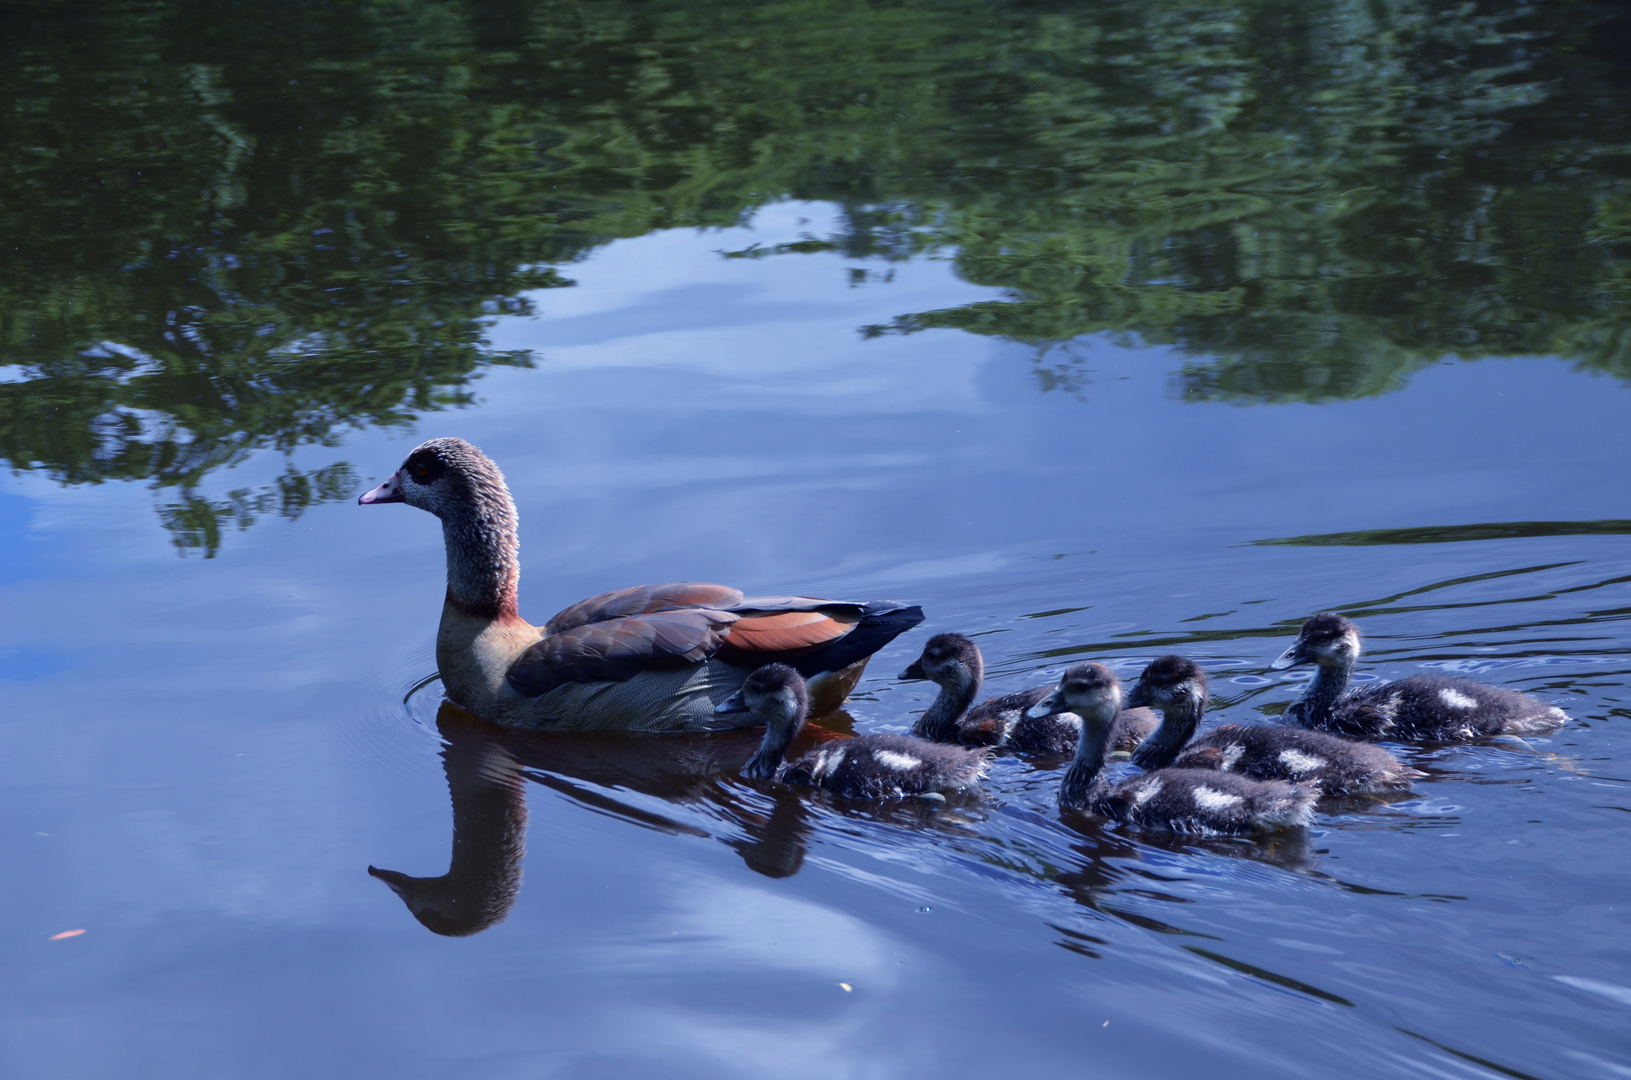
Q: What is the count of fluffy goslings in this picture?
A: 5